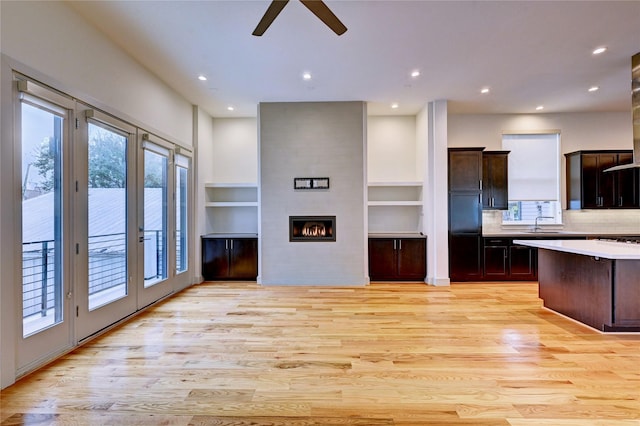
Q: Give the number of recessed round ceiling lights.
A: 9